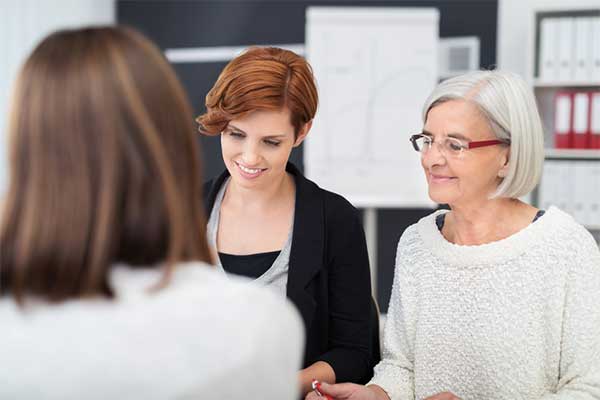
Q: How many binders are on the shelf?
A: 11